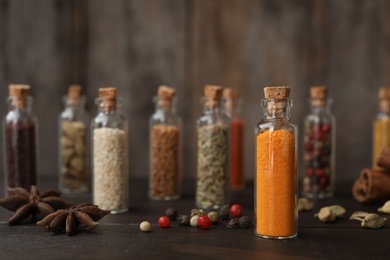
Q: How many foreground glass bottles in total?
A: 1